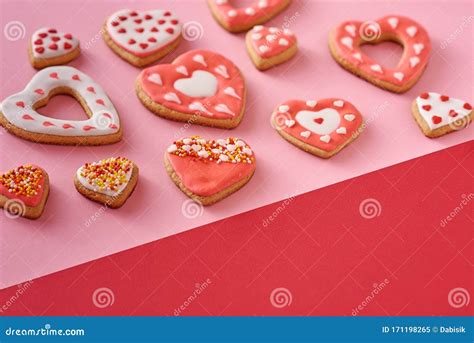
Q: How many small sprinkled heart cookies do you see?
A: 2